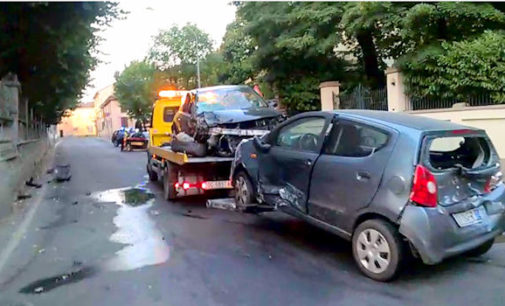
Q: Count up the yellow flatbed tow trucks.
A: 1